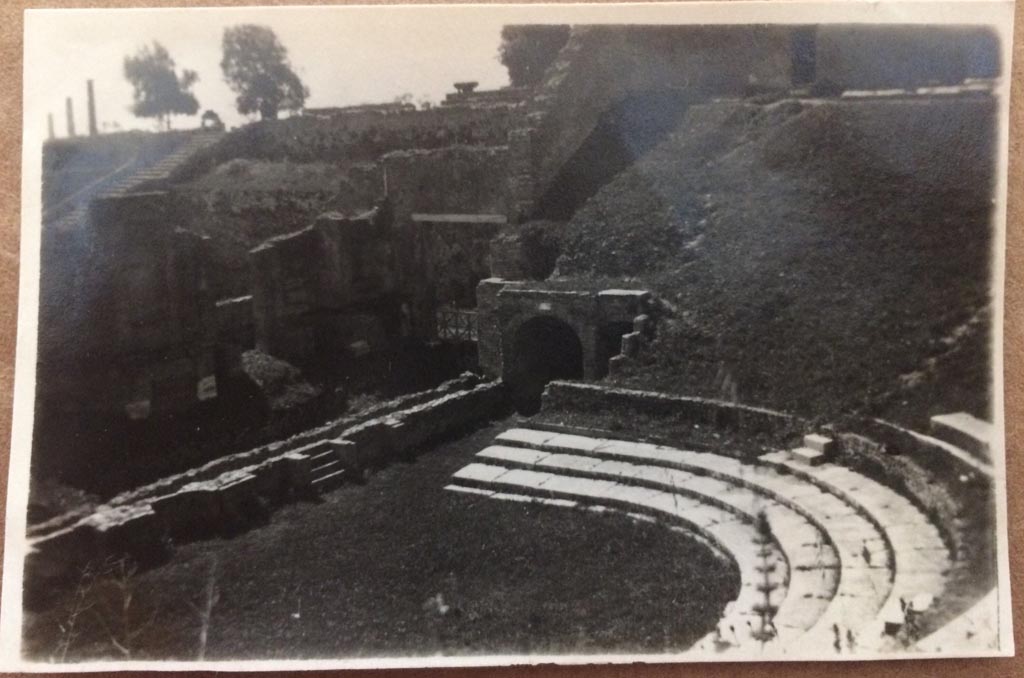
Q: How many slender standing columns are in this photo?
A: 3